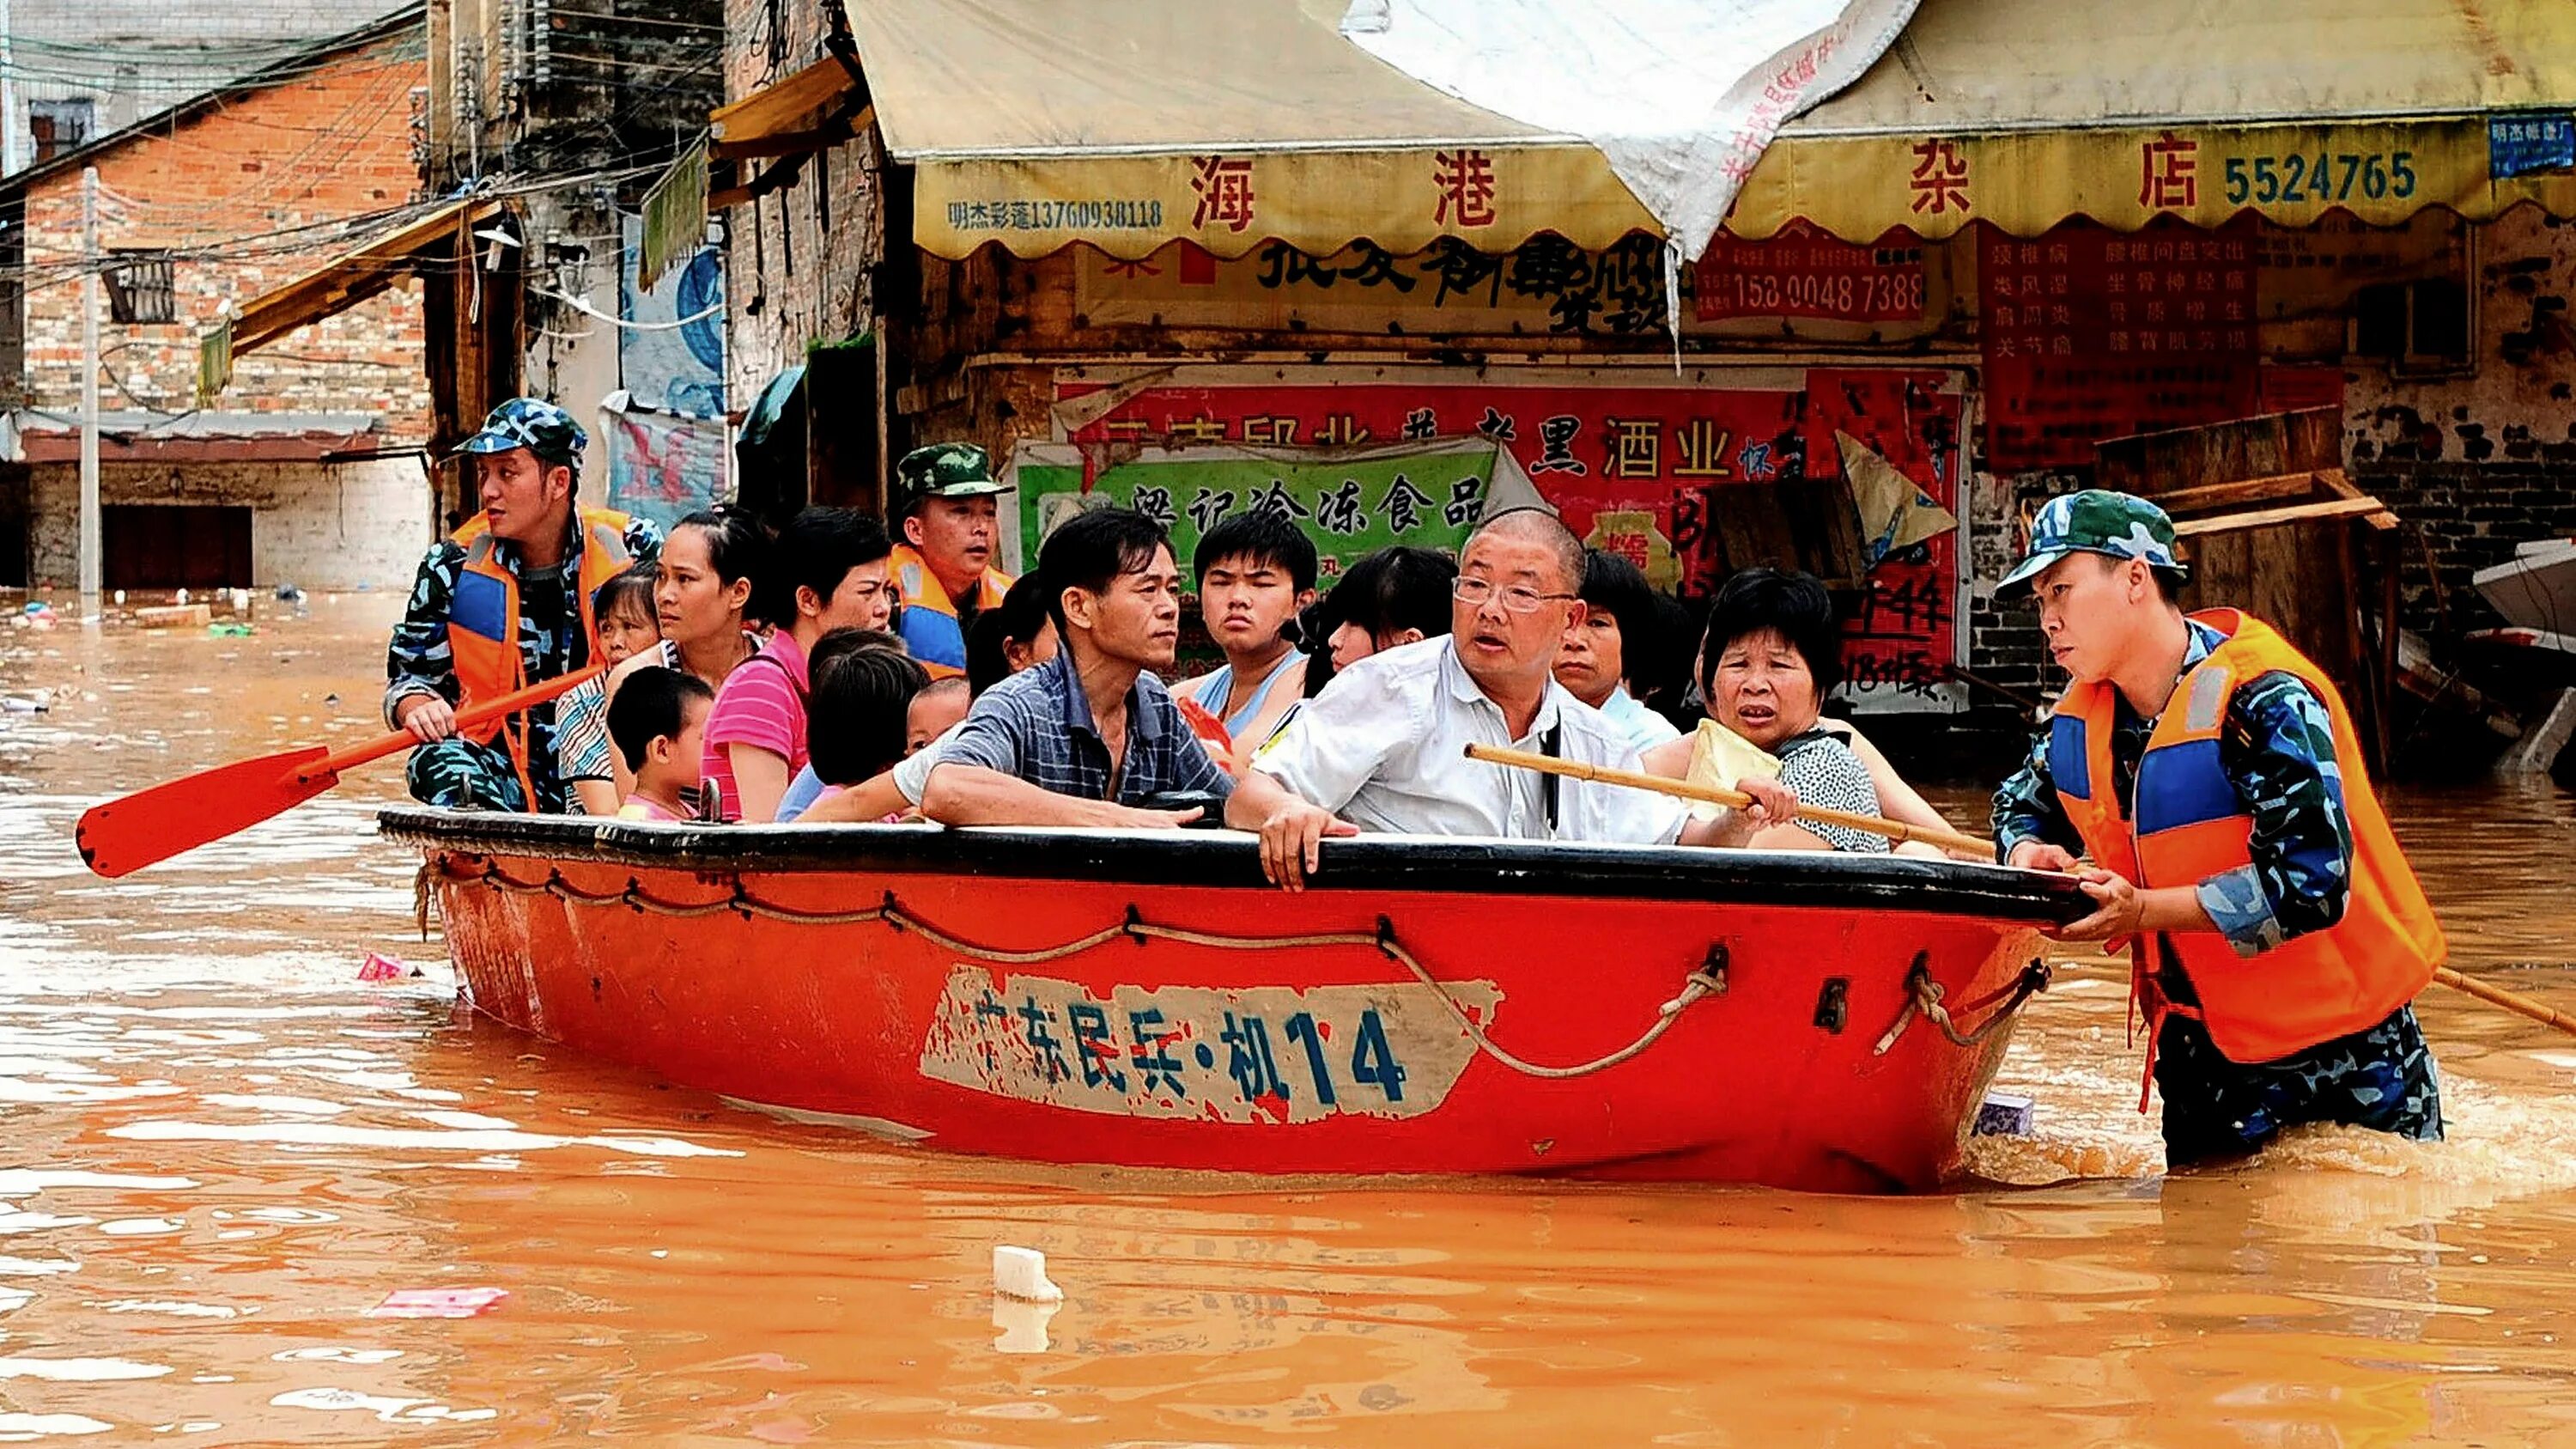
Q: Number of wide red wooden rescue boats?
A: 1